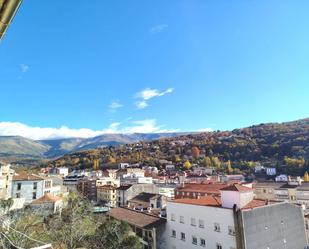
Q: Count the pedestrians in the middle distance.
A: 0